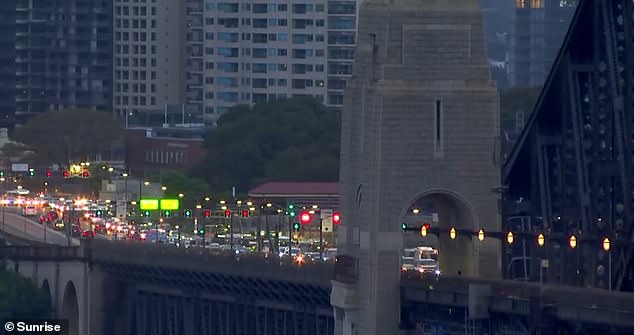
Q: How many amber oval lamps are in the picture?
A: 7